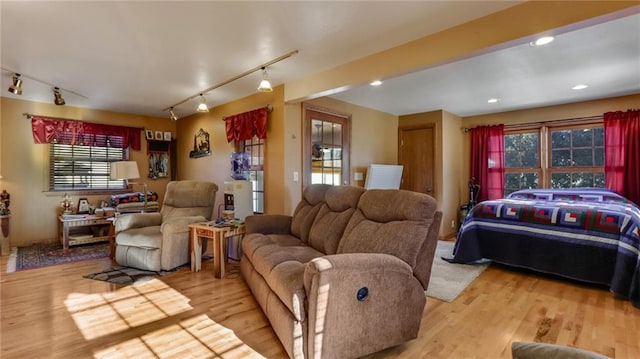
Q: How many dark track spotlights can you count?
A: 2